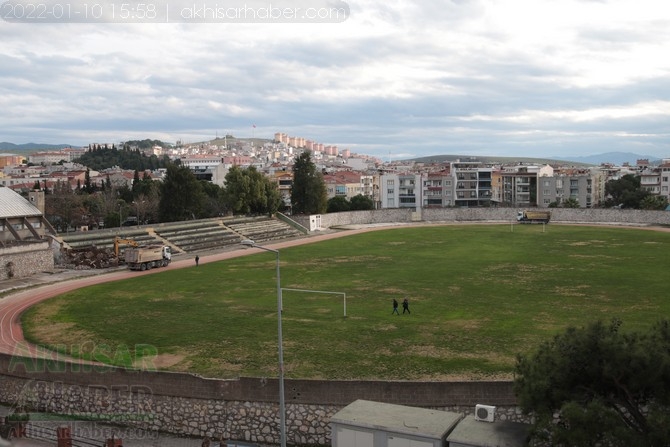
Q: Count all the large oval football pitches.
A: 1